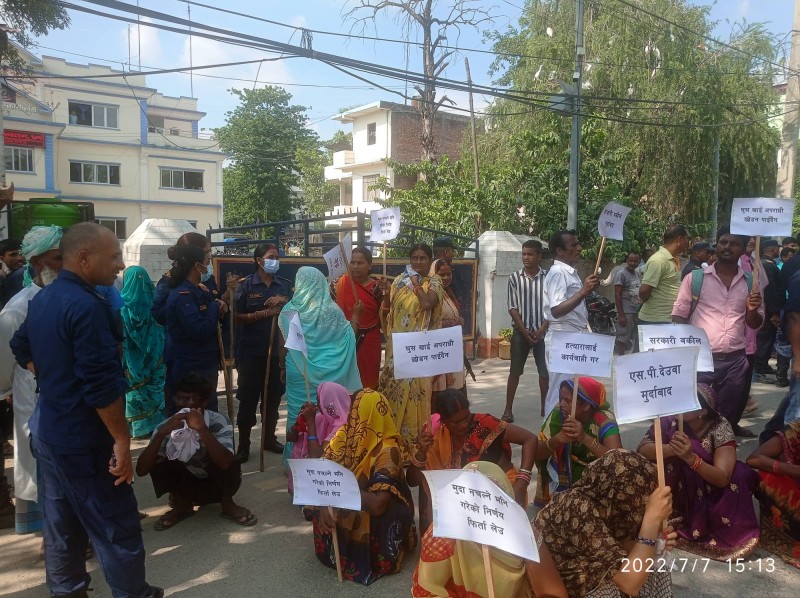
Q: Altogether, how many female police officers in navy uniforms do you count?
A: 3